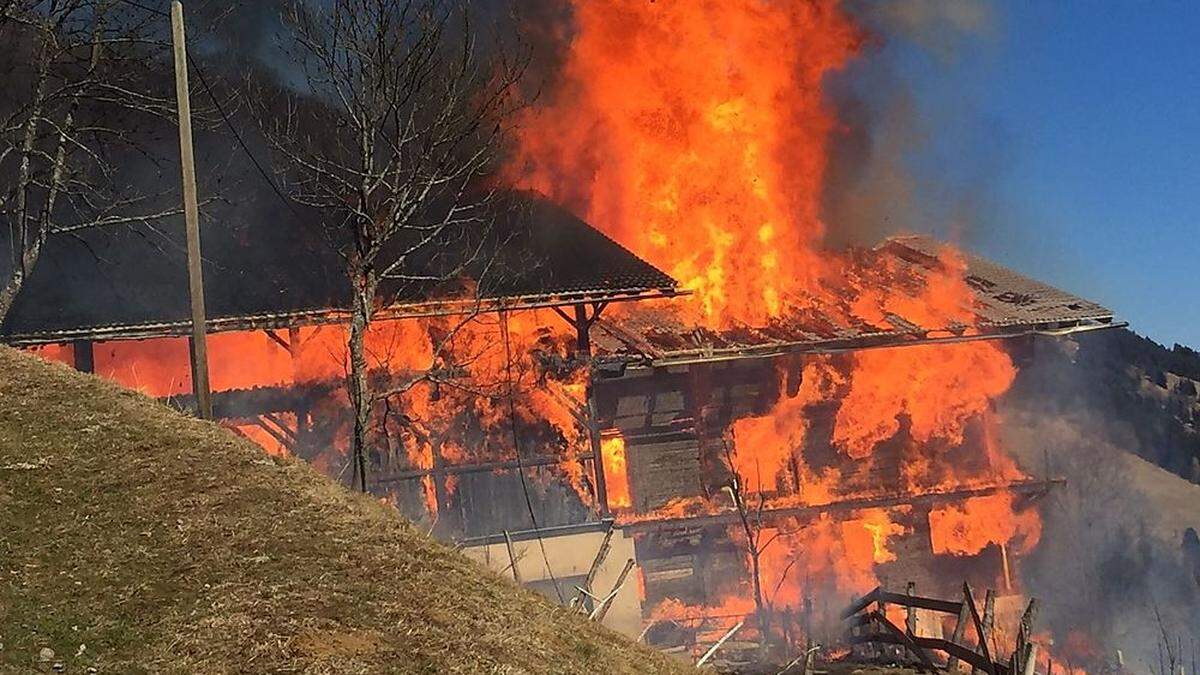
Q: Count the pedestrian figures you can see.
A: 0